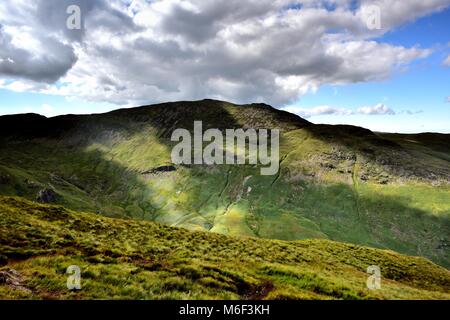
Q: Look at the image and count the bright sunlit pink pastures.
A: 0